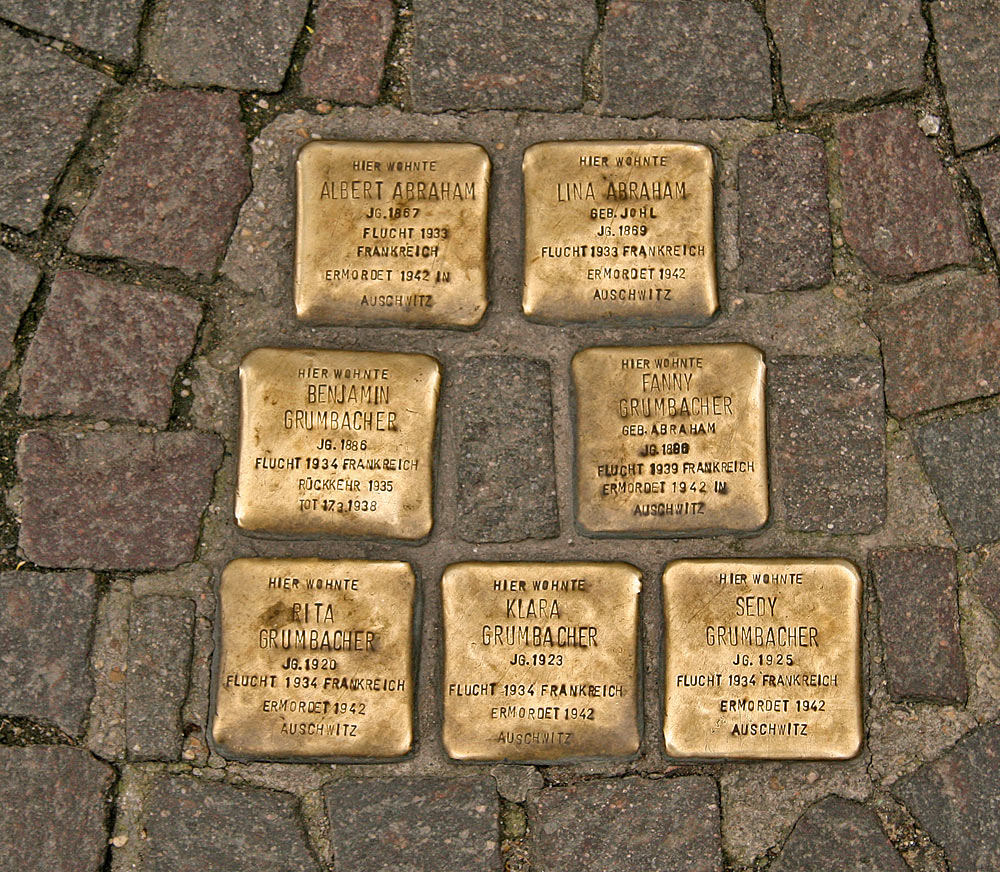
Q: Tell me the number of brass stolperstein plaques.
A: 7